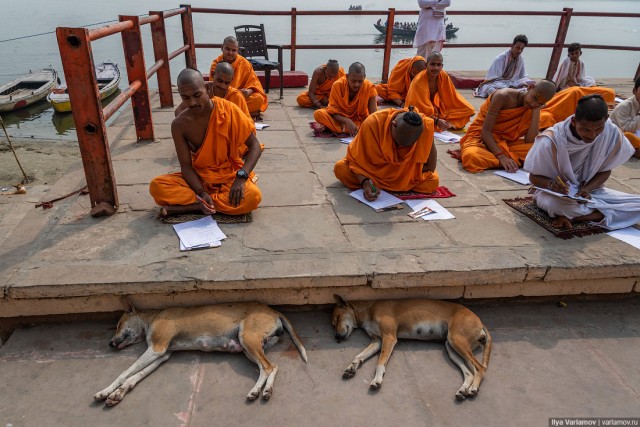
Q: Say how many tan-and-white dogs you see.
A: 2